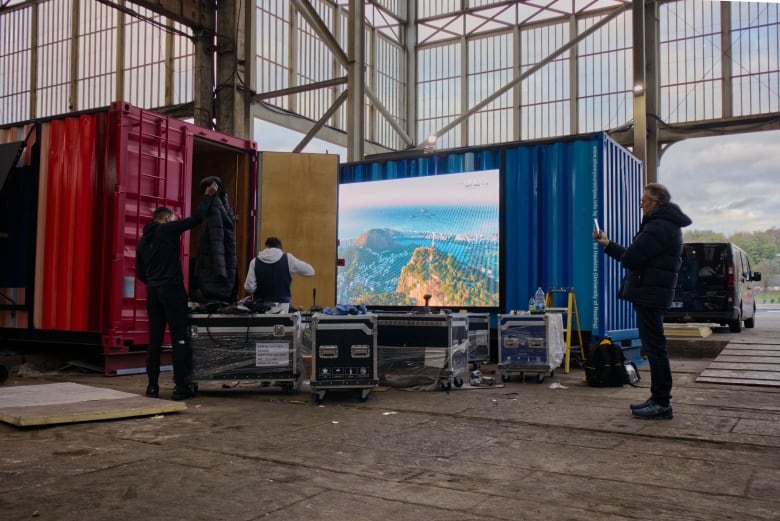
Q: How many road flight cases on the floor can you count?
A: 5